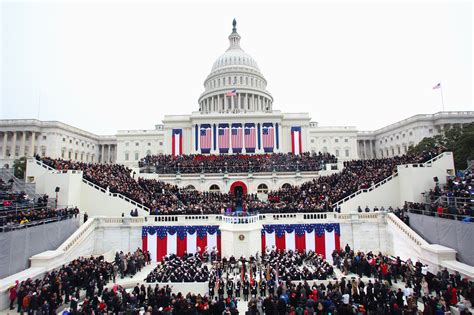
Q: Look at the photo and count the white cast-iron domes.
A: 1